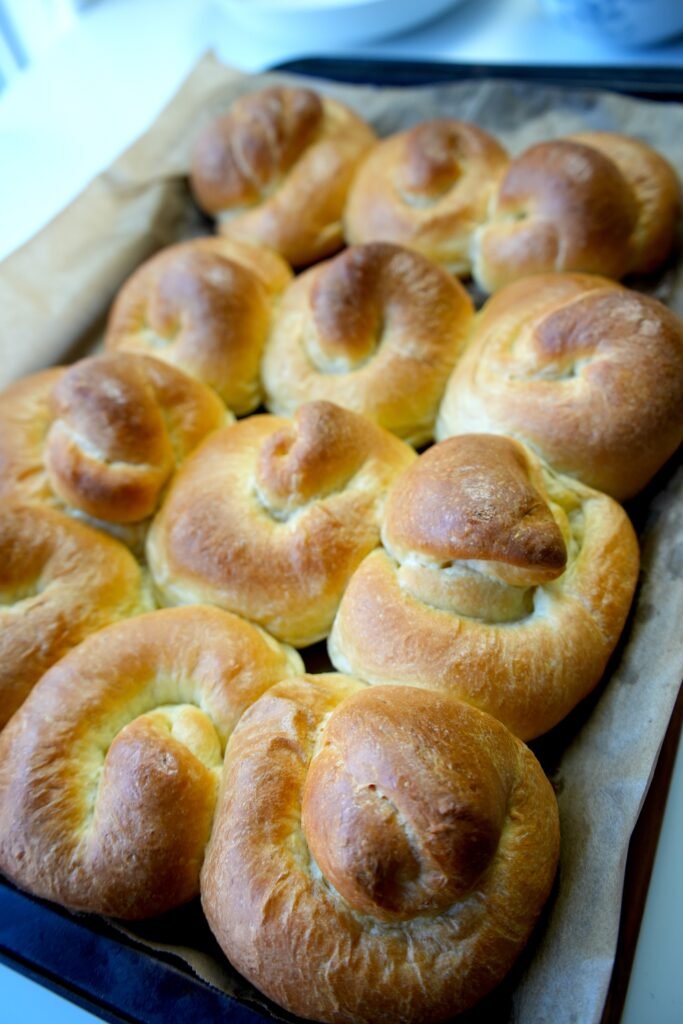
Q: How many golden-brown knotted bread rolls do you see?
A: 12